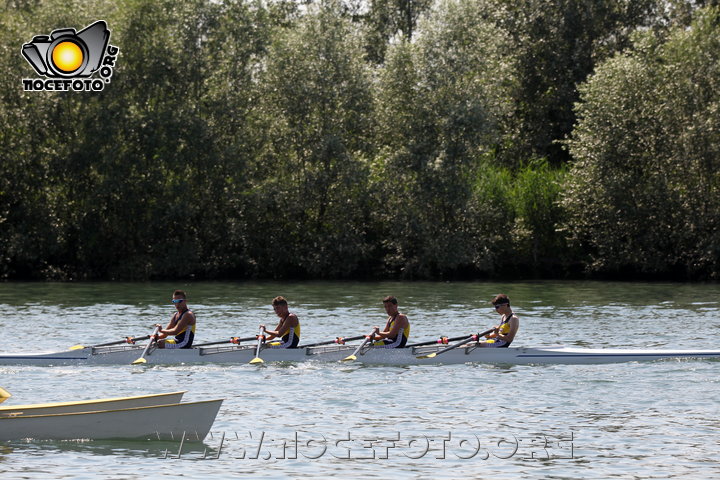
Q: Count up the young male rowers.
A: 4